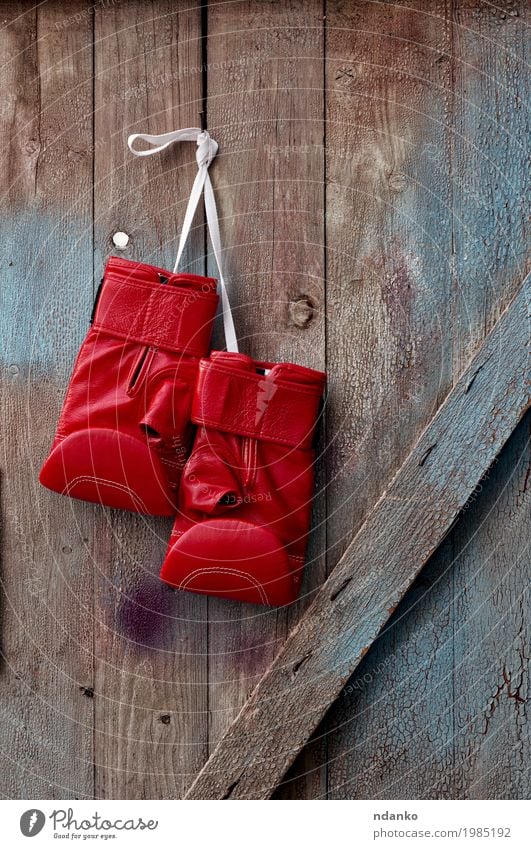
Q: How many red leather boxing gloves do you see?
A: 2